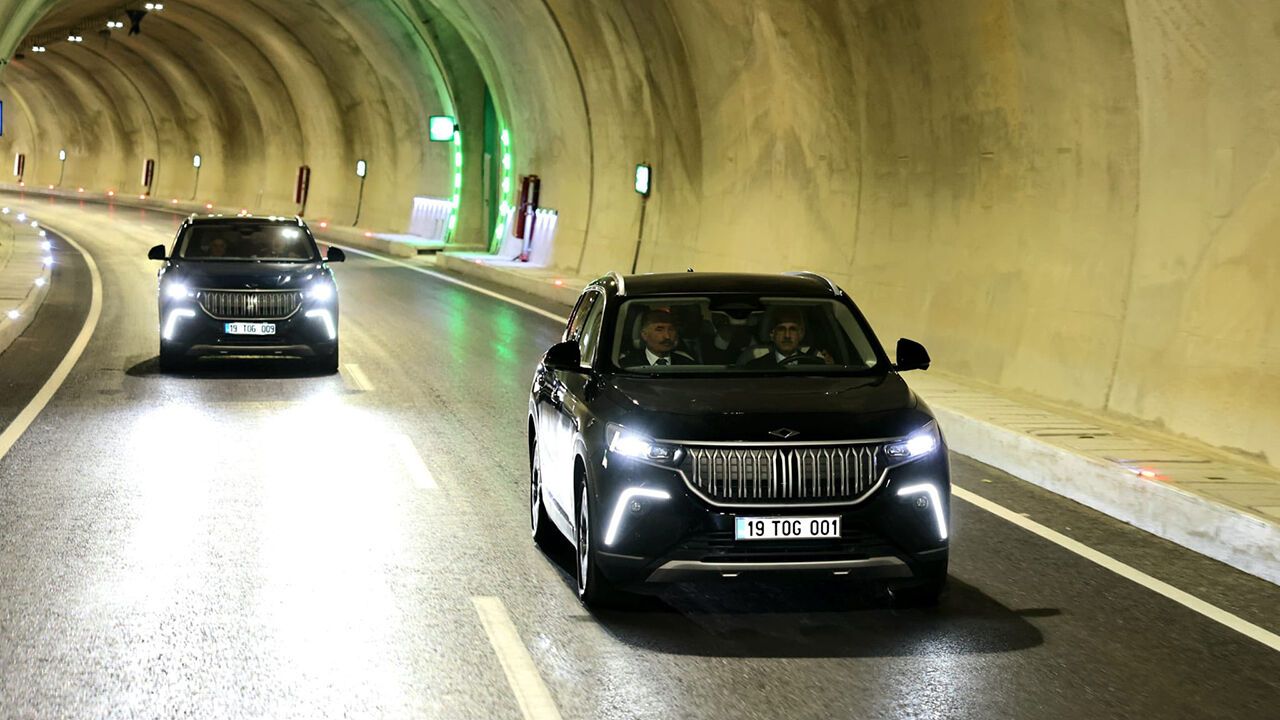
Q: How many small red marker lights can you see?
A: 13